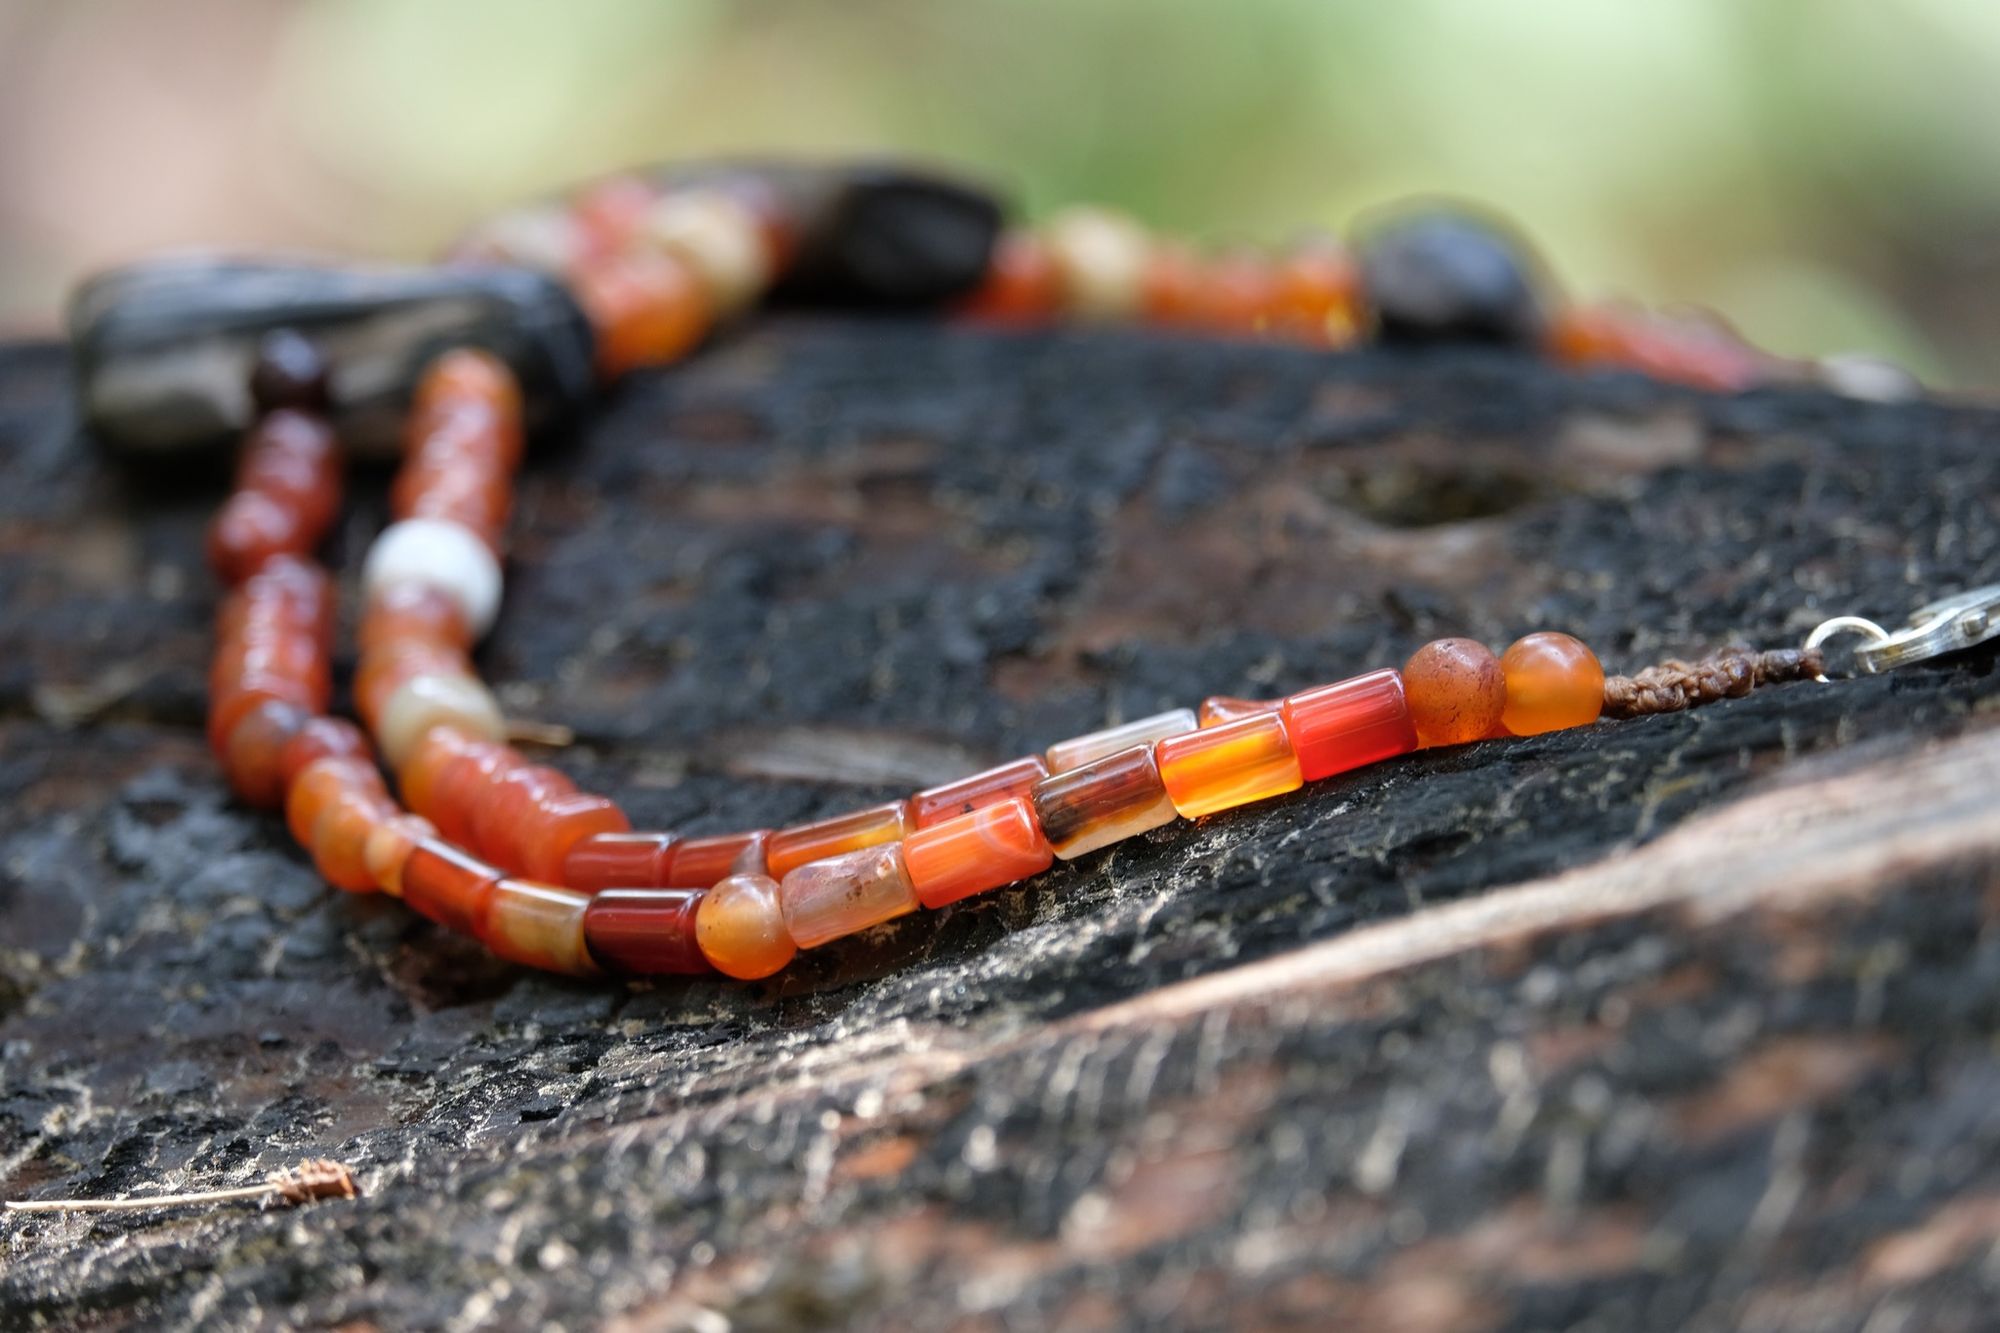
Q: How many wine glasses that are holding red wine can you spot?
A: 0